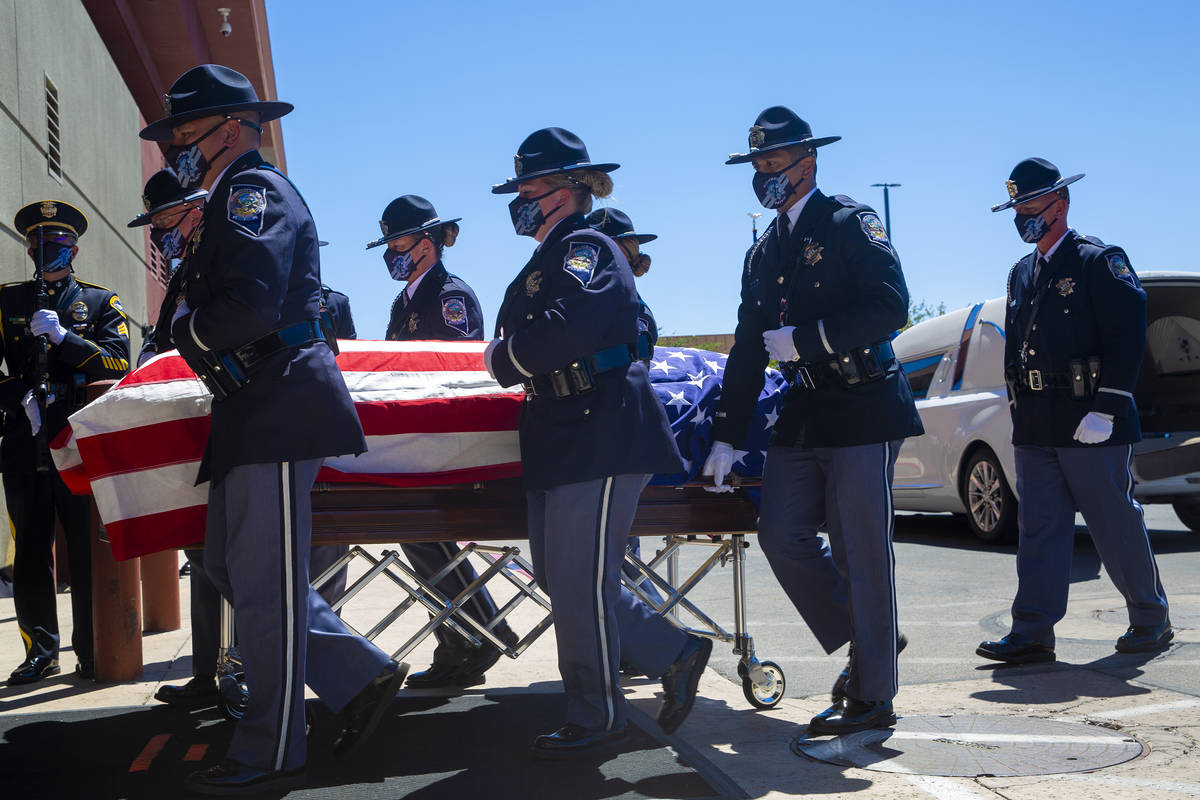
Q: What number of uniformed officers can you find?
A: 9